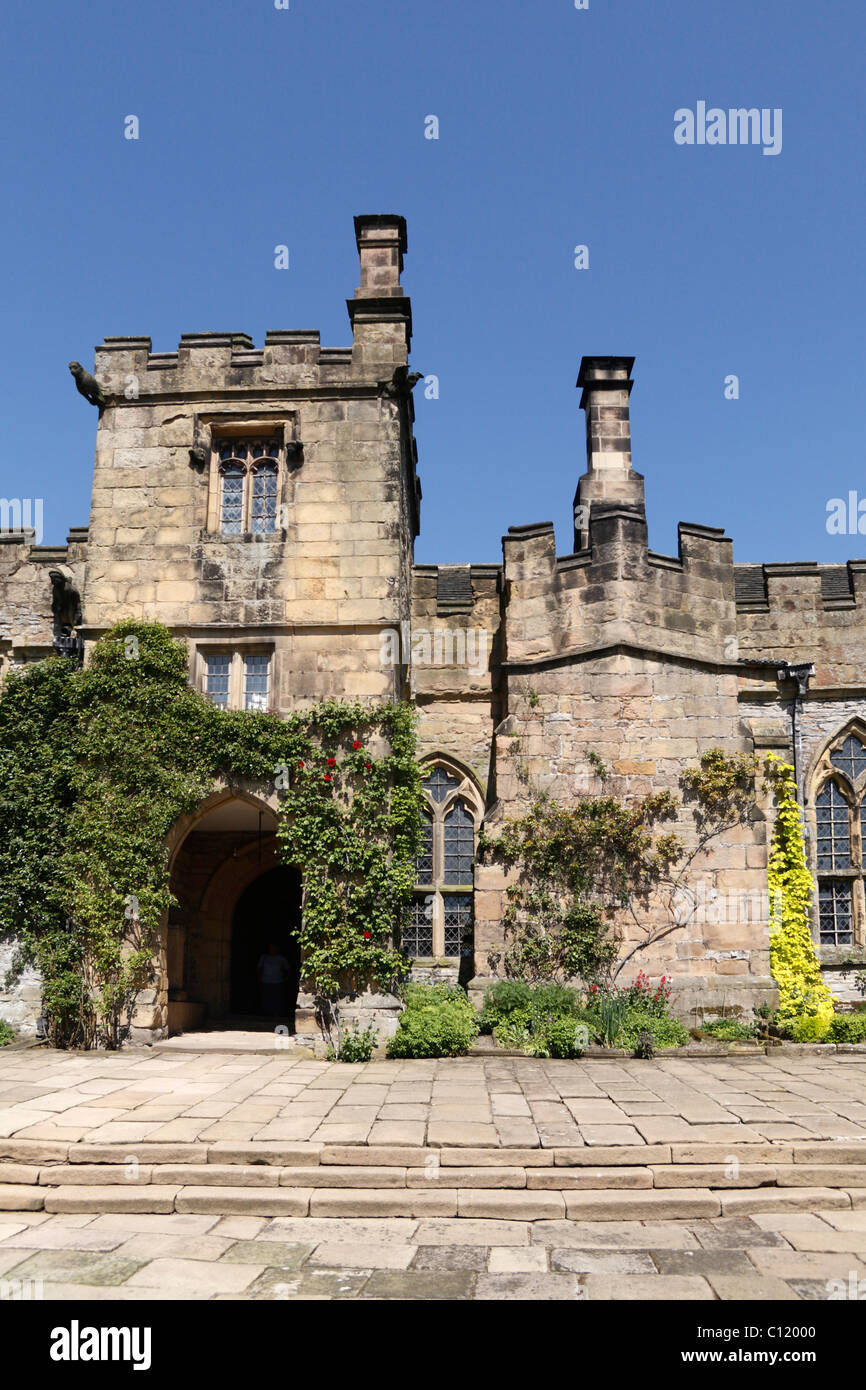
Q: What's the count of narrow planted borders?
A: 1